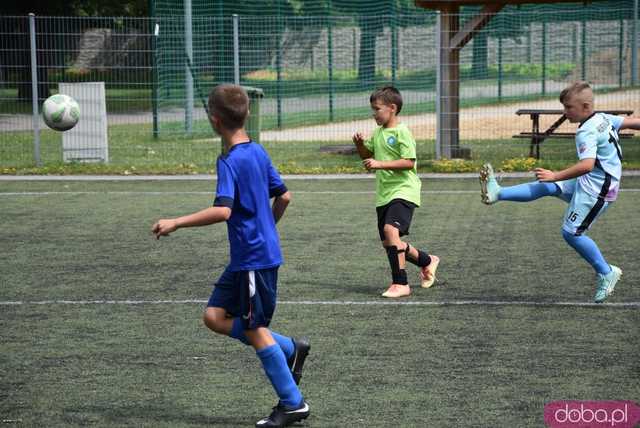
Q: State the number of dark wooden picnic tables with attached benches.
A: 1